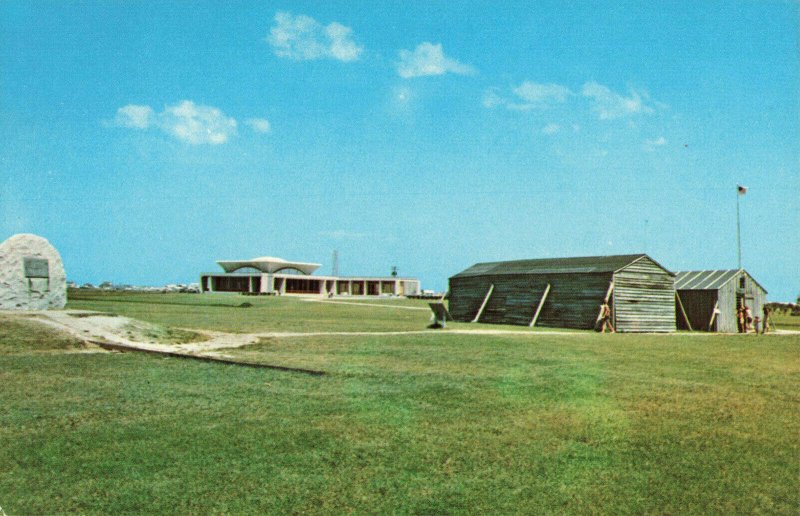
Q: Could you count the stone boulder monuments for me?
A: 1